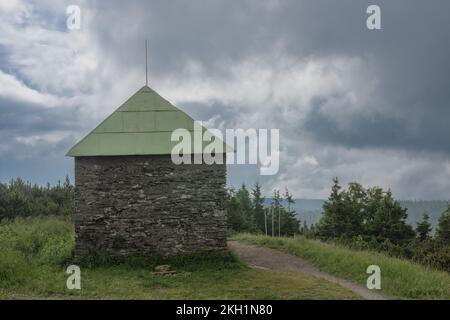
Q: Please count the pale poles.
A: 3